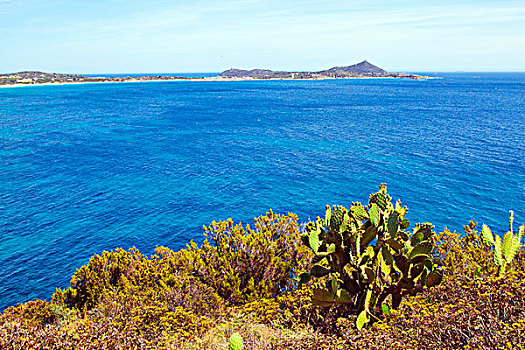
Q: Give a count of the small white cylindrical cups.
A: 0